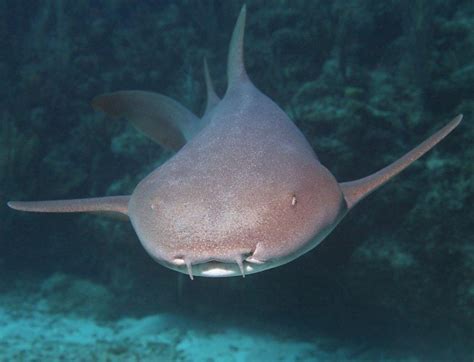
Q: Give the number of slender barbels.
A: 2